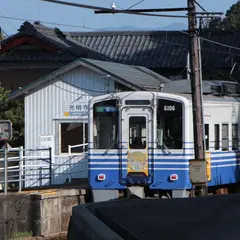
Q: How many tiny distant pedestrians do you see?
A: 0